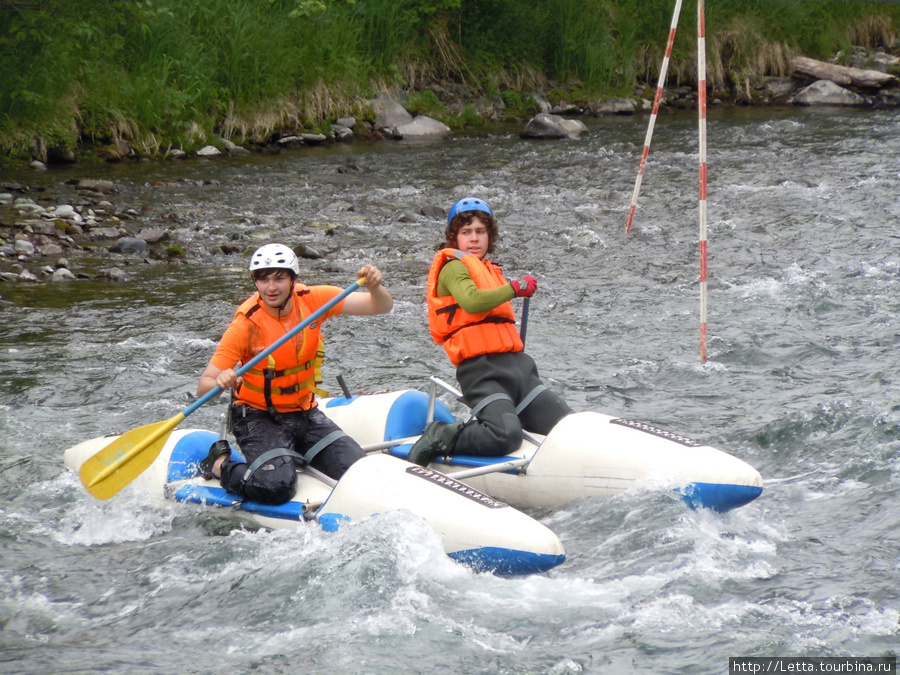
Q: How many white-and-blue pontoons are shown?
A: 2